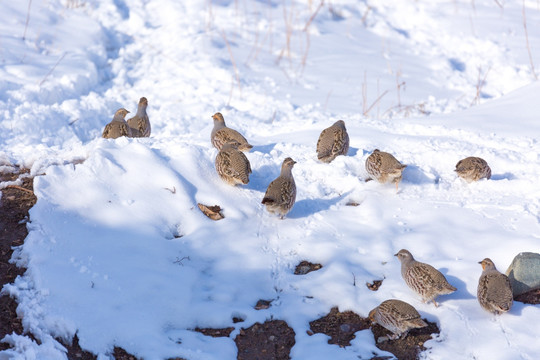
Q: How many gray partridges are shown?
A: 11